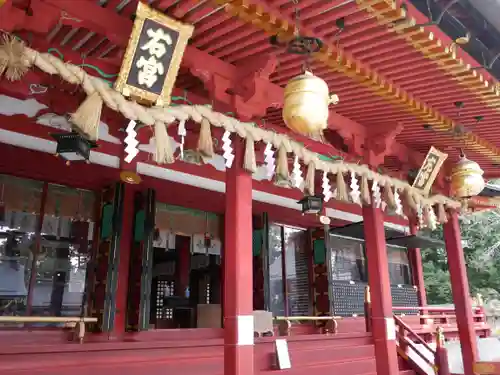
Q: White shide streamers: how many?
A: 11